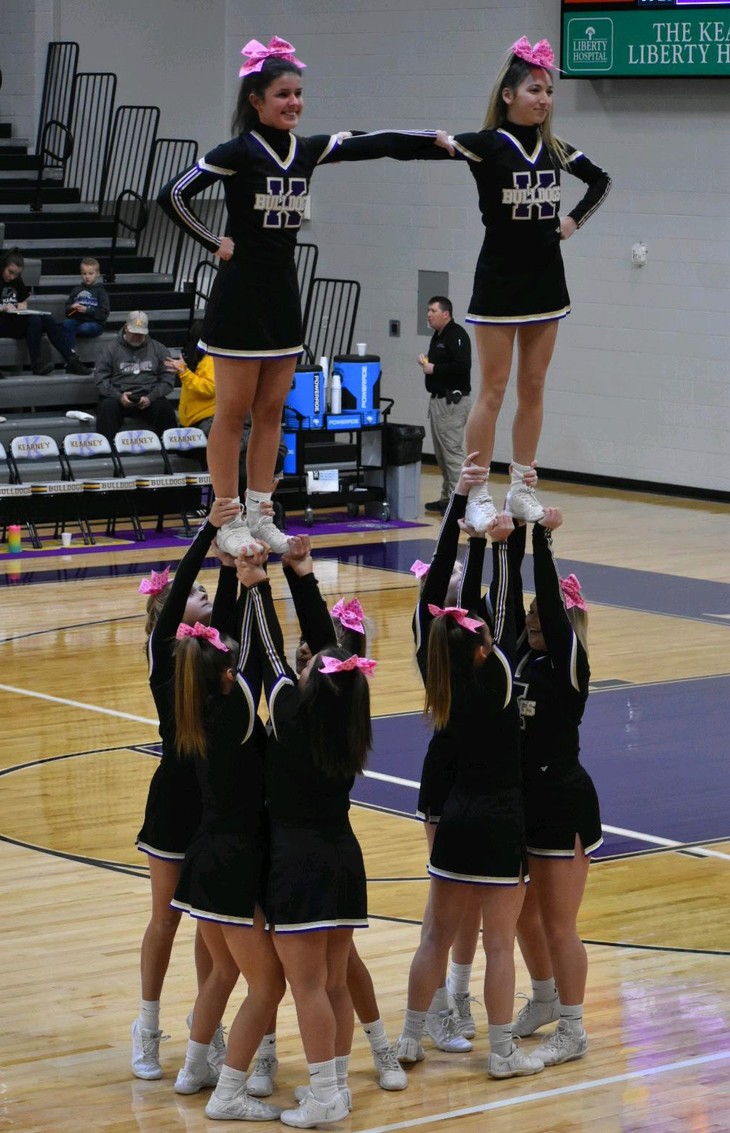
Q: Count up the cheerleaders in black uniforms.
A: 9